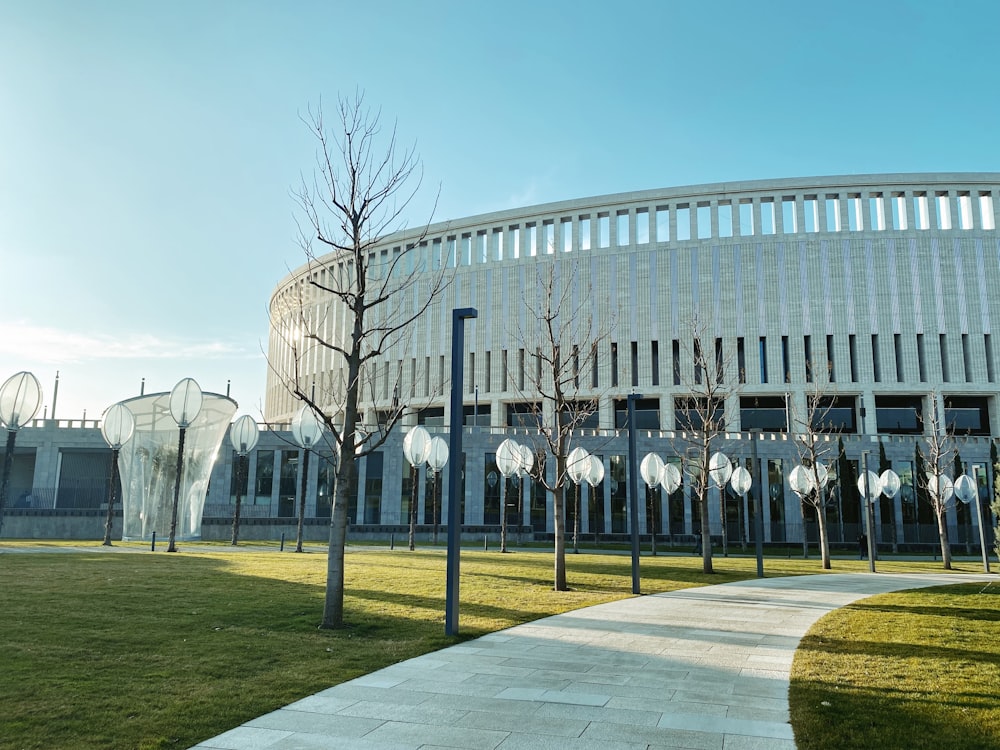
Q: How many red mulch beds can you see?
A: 0